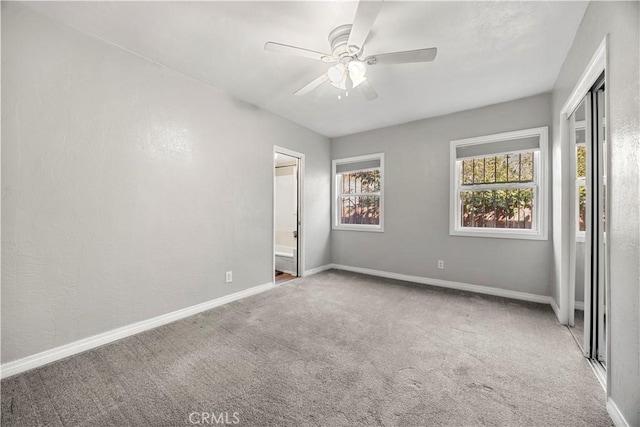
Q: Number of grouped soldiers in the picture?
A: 0